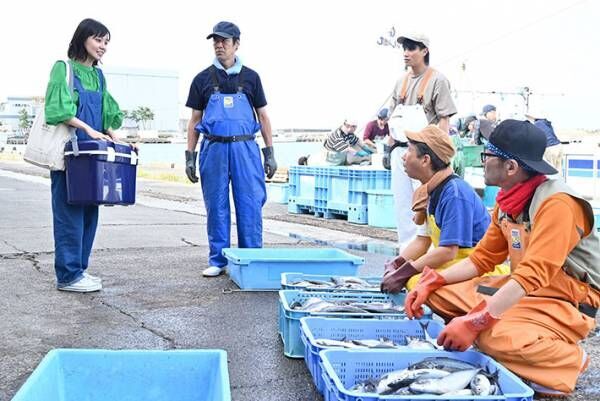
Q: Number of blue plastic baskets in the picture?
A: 6